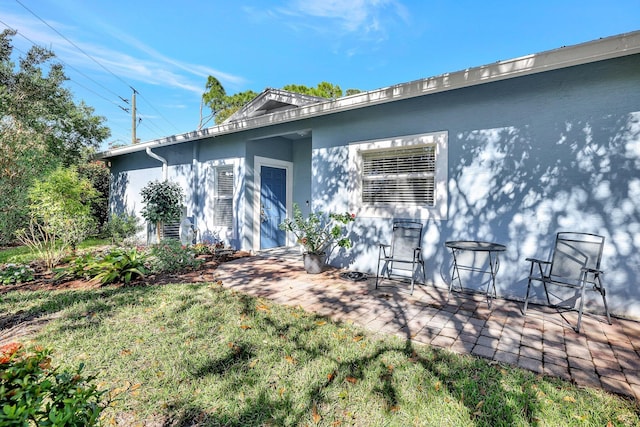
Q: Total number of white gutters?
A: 1